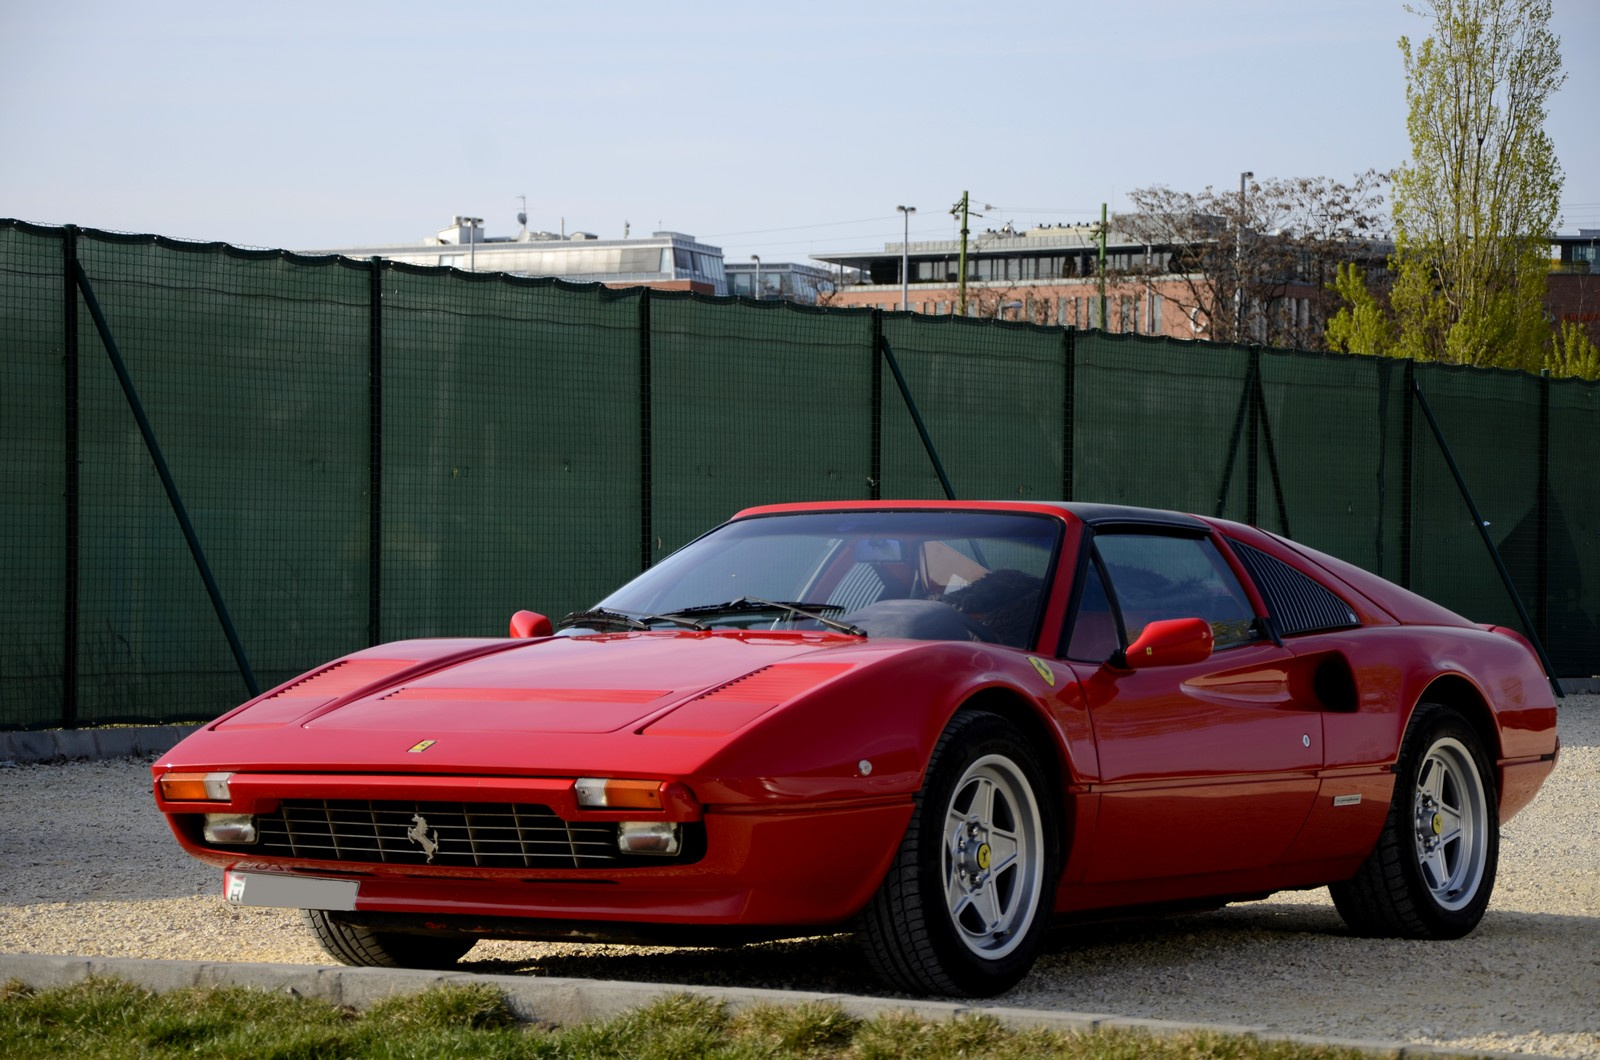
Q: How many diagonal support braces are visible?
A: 5